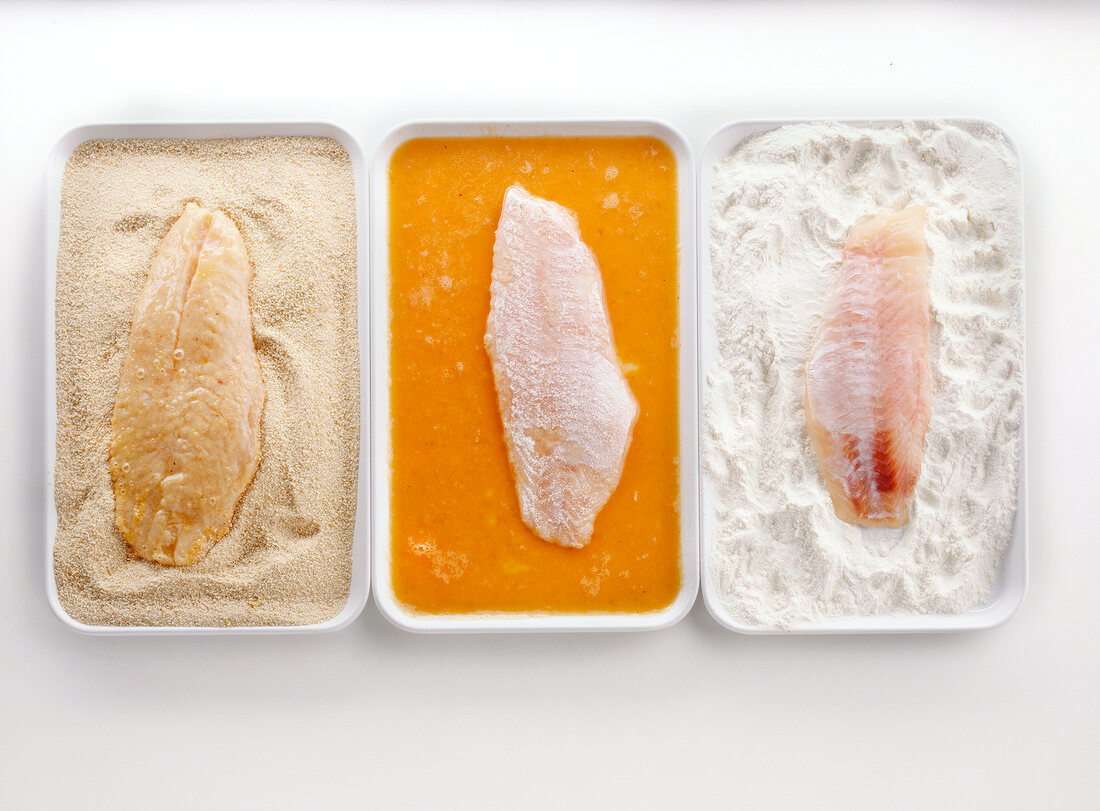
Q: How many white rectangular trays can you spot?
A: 3